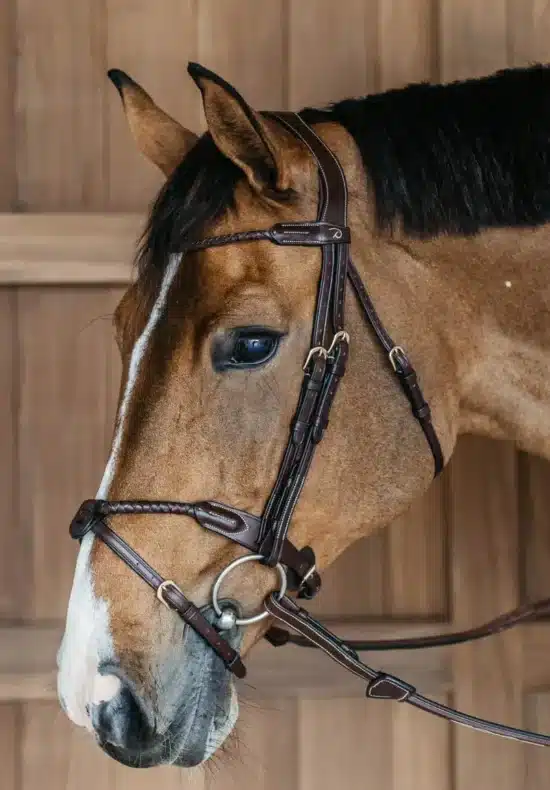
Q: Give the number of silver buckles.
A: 5